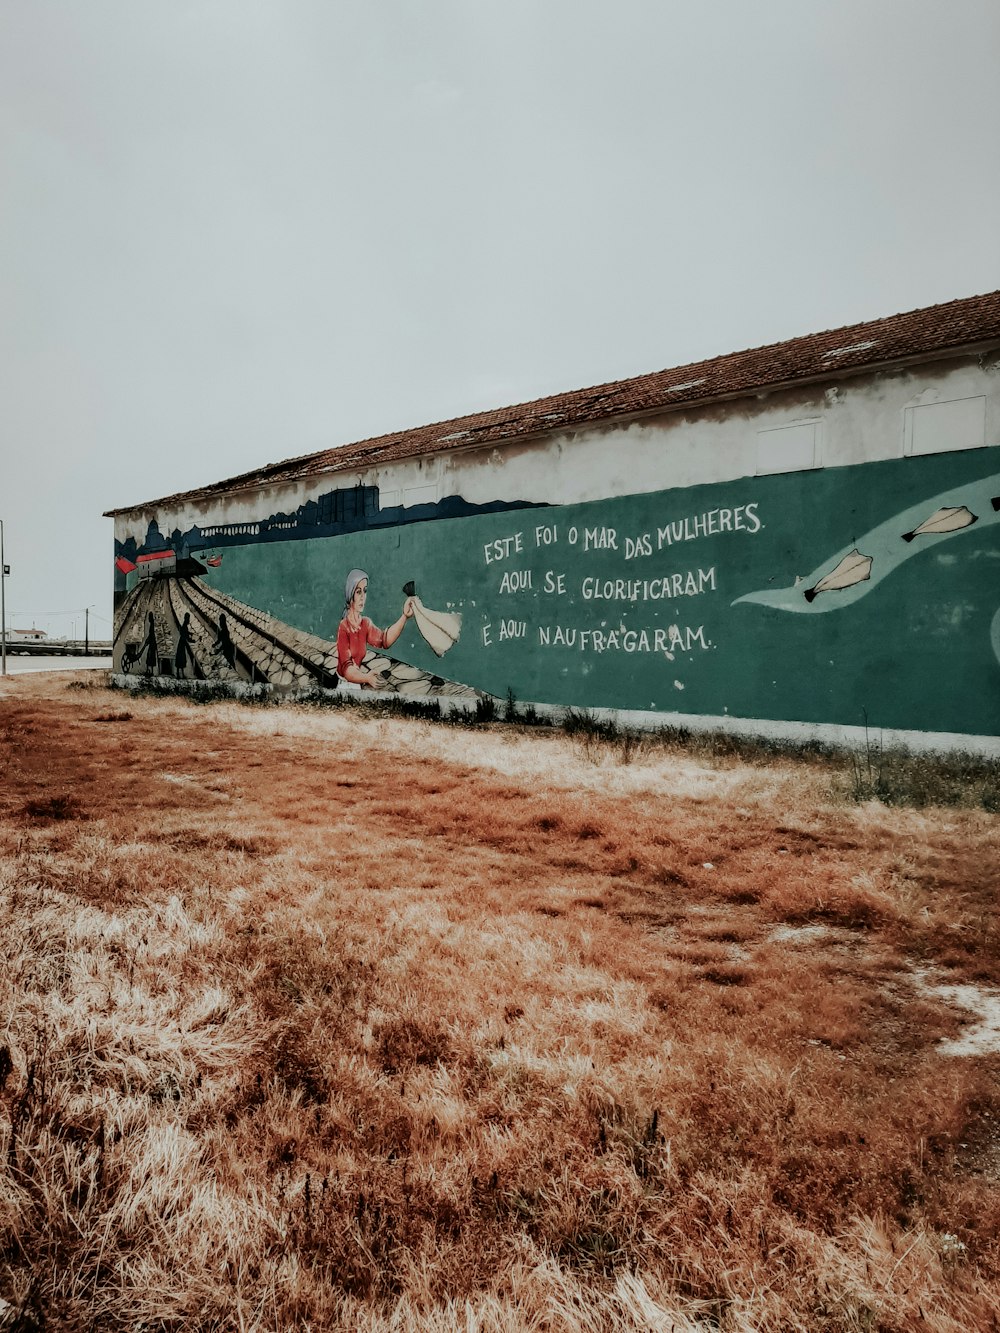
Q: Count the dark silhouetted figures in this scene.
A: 3